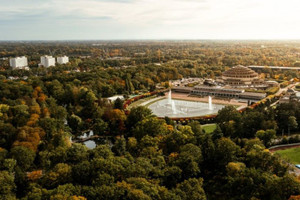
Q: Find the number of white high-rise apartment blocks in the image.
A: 3